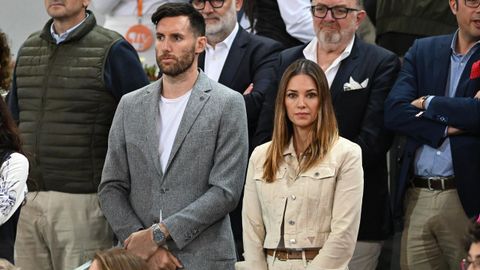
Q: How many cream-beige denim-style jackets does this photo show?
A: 1